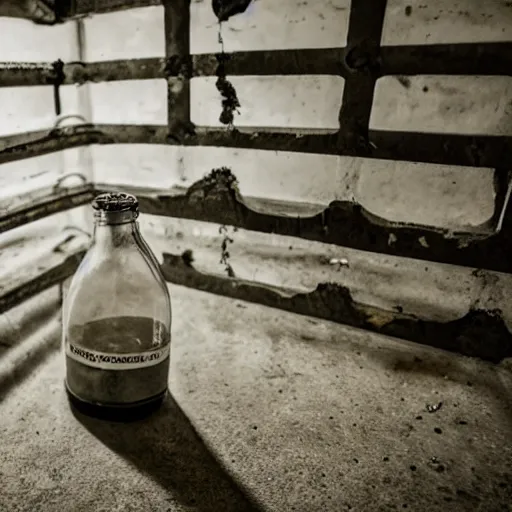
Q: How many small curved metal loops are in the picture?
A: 3